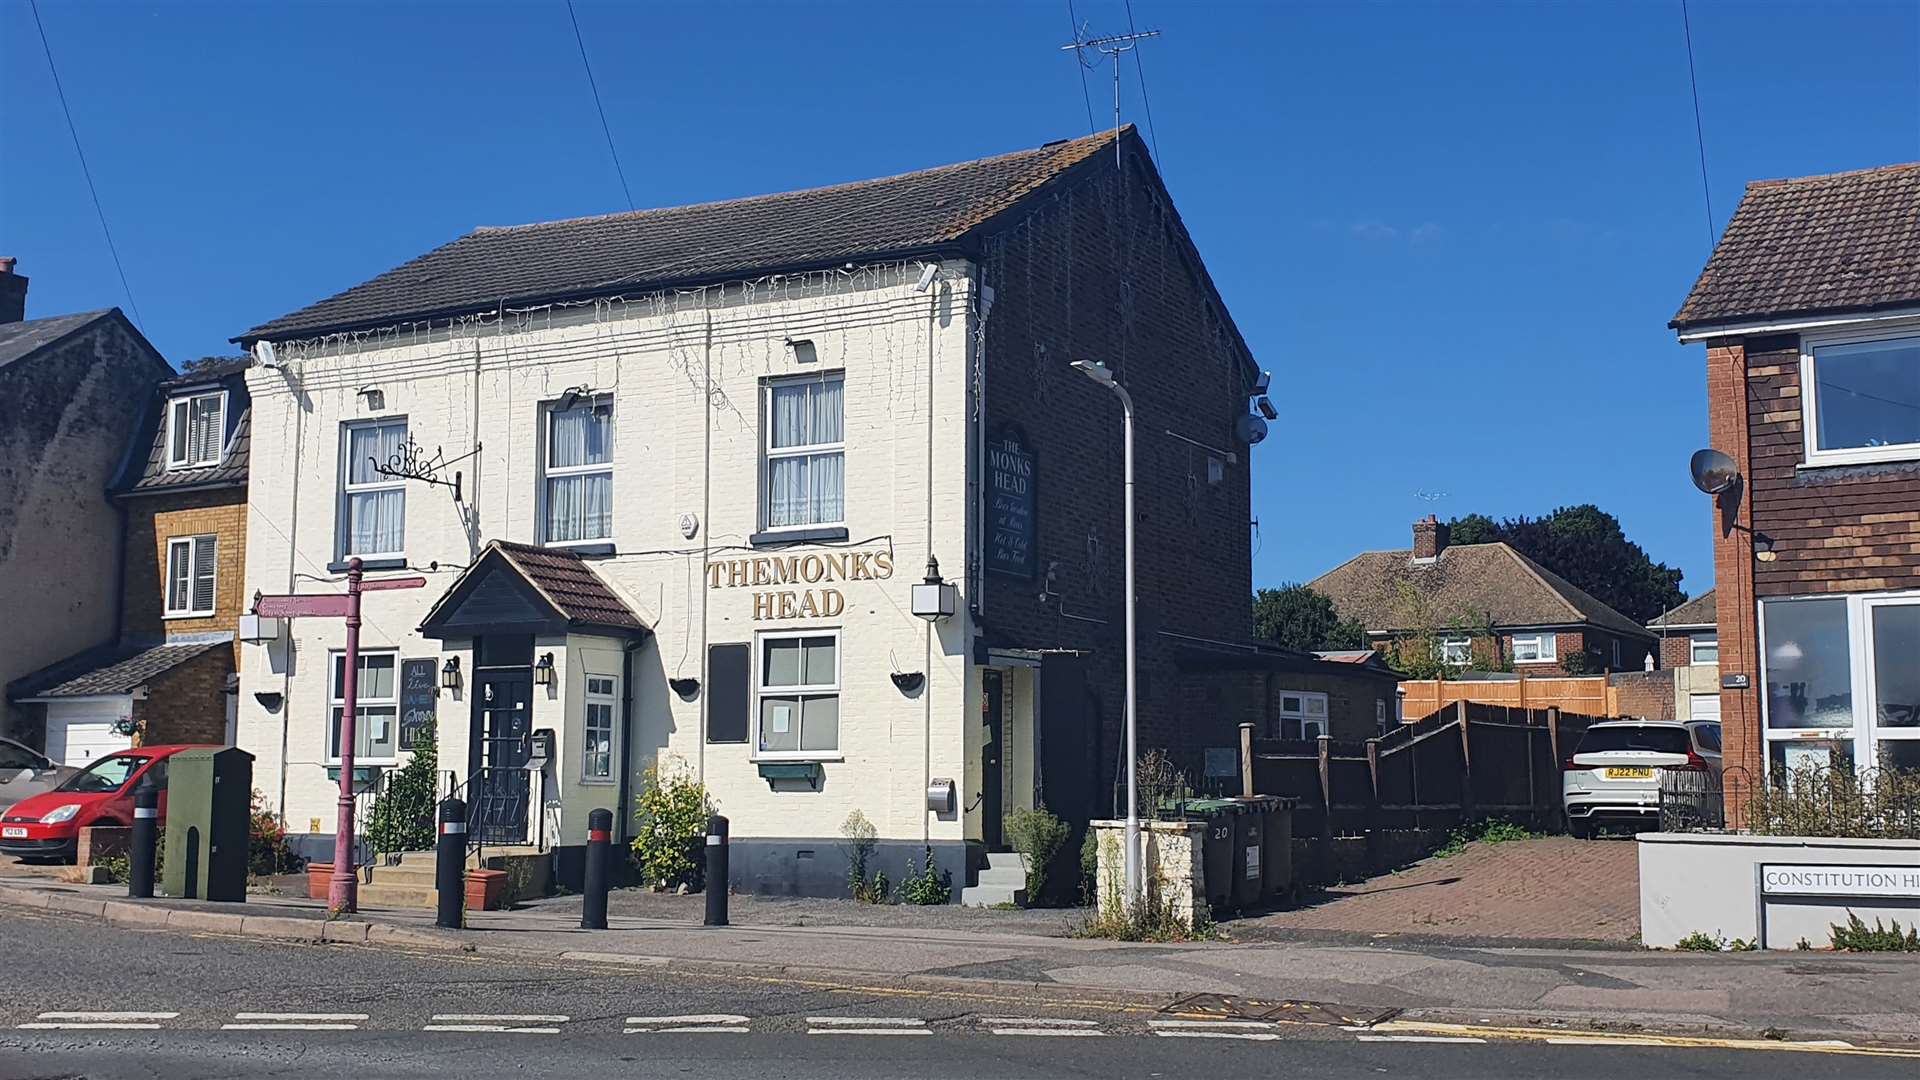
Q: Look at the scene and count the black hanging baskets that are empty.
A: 3